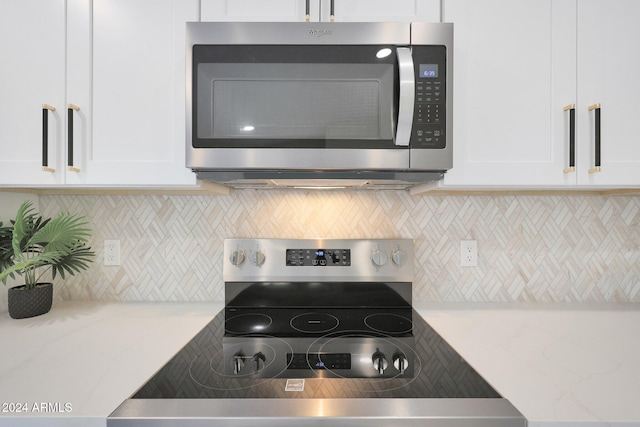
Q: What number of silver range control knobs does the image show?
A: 4